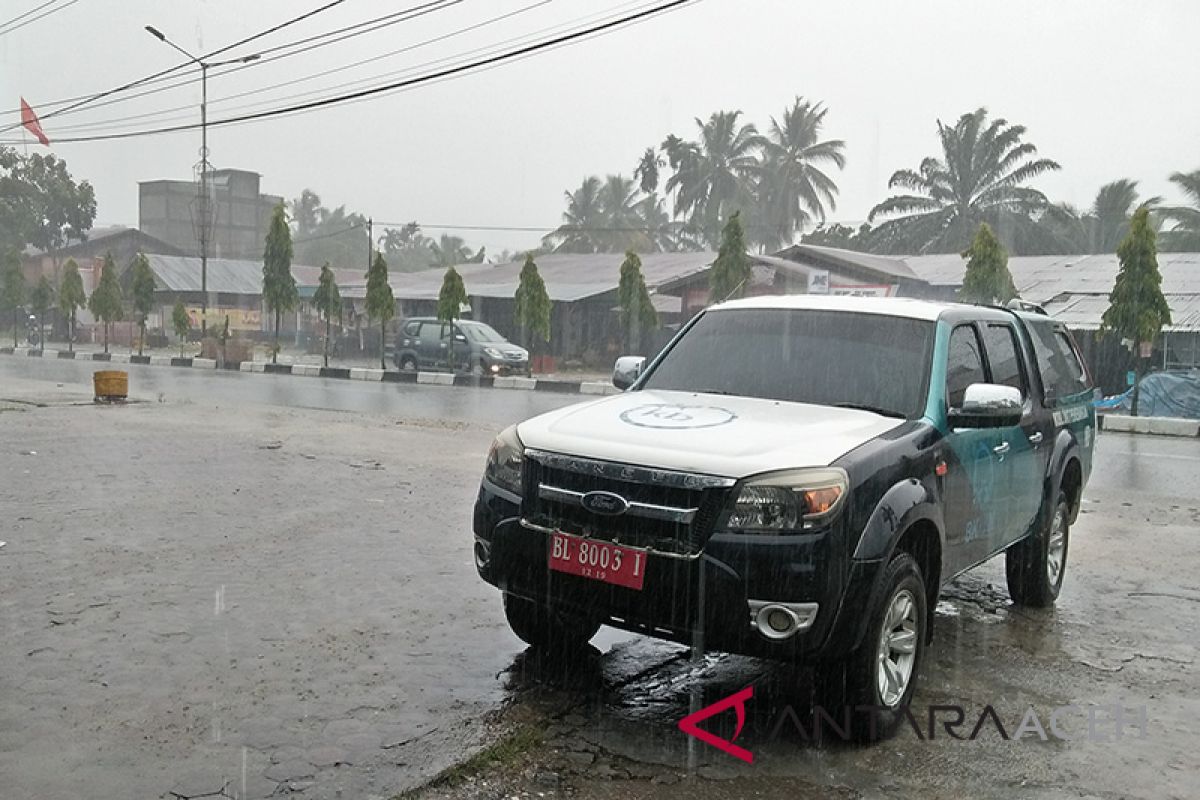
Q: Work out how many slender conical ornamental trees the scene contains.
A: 15